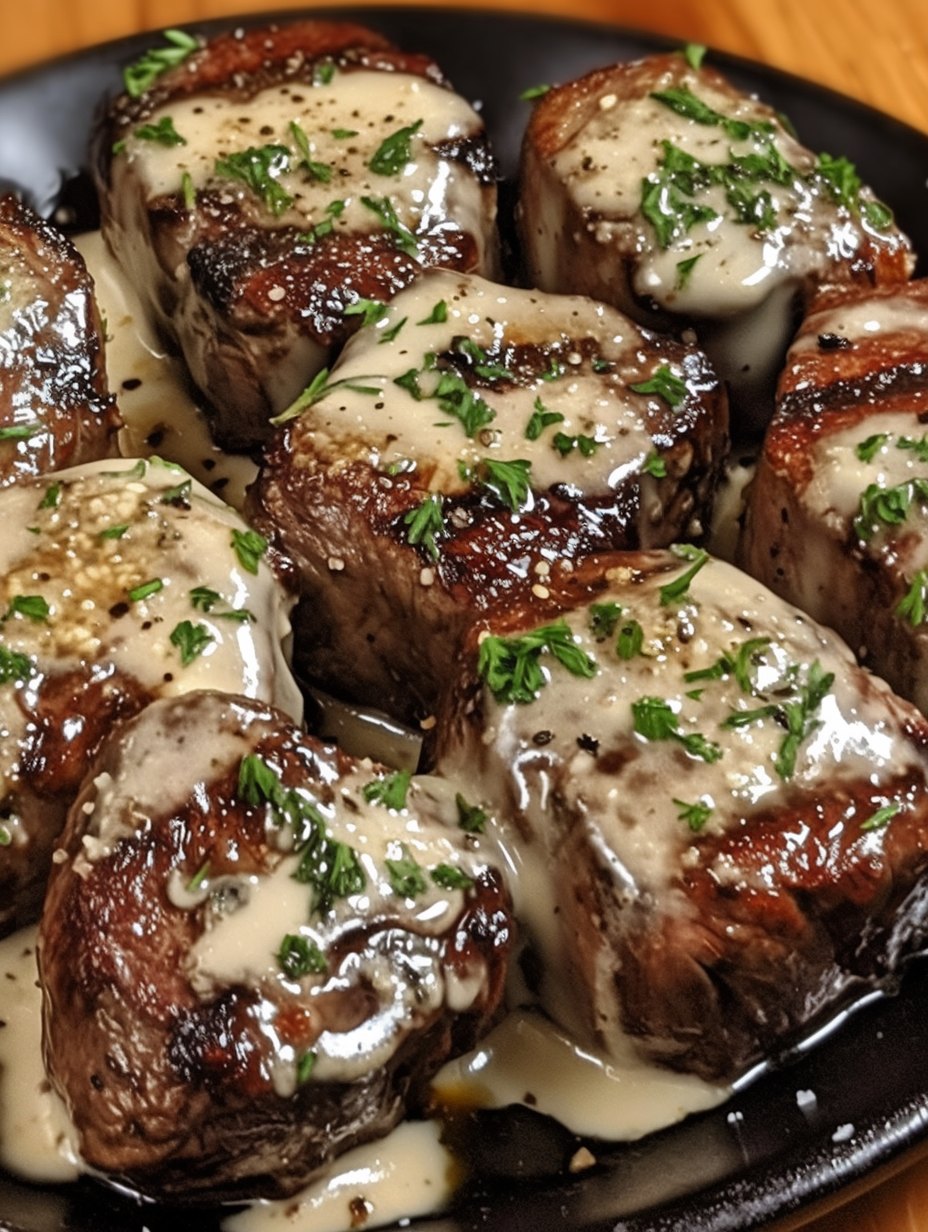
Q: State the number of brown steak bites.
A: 8